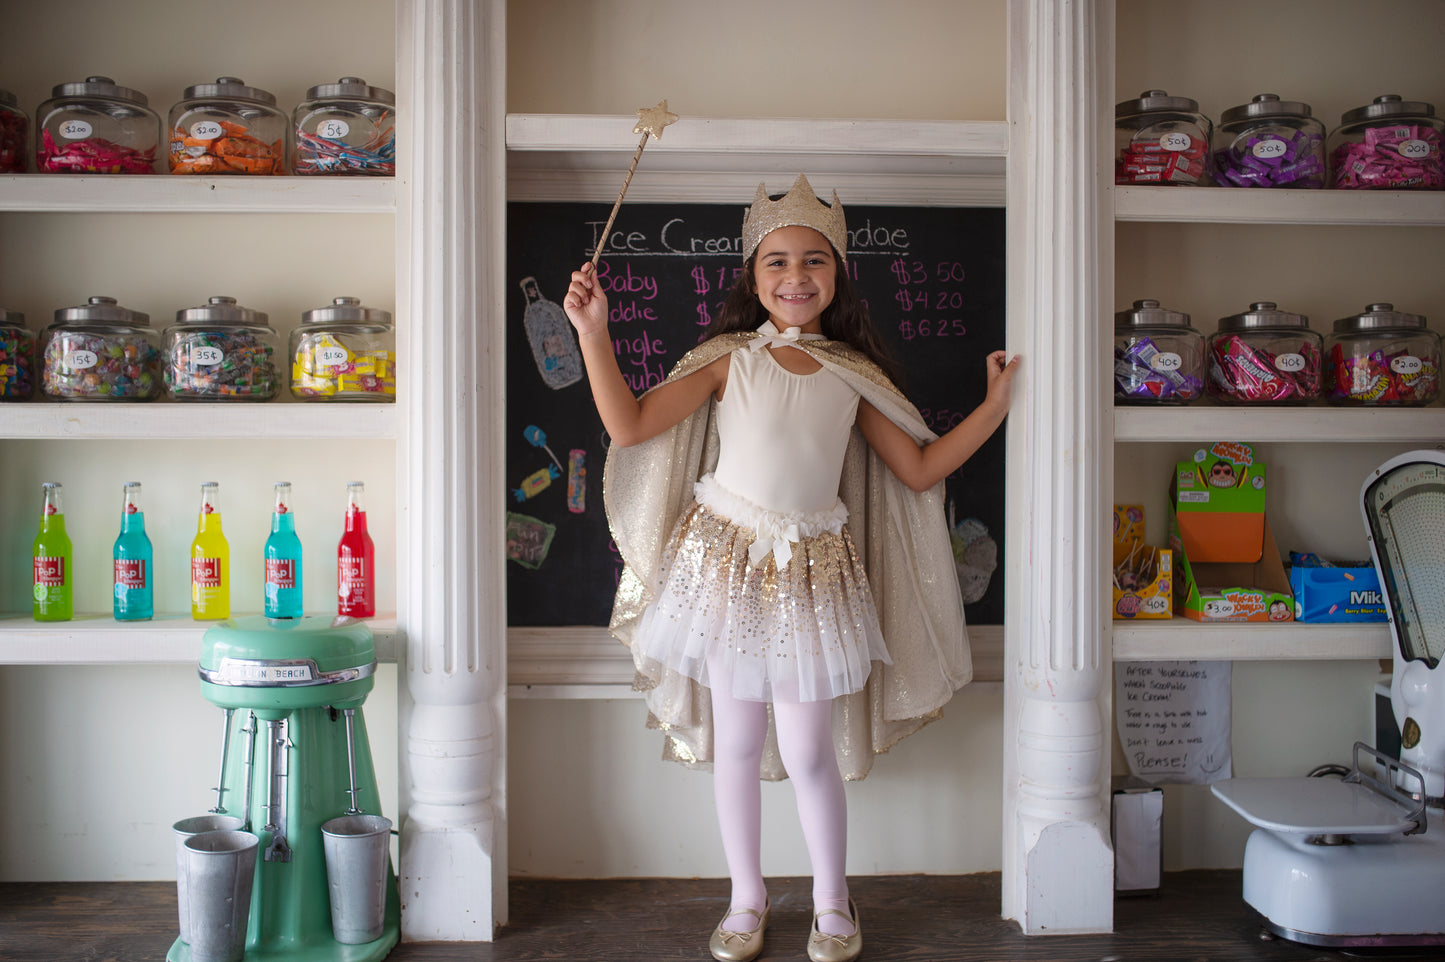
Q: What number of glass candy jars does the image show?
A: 14